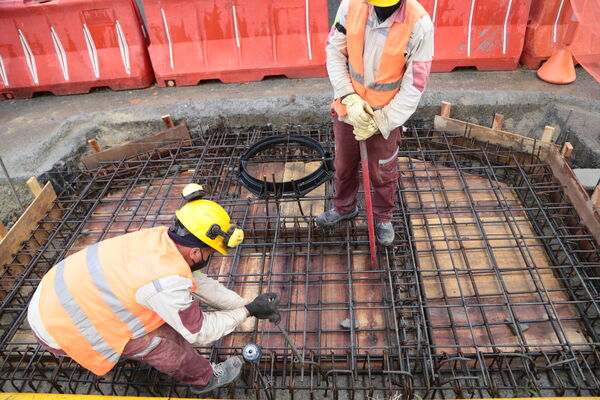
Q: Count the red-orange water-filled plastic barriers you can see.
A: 4